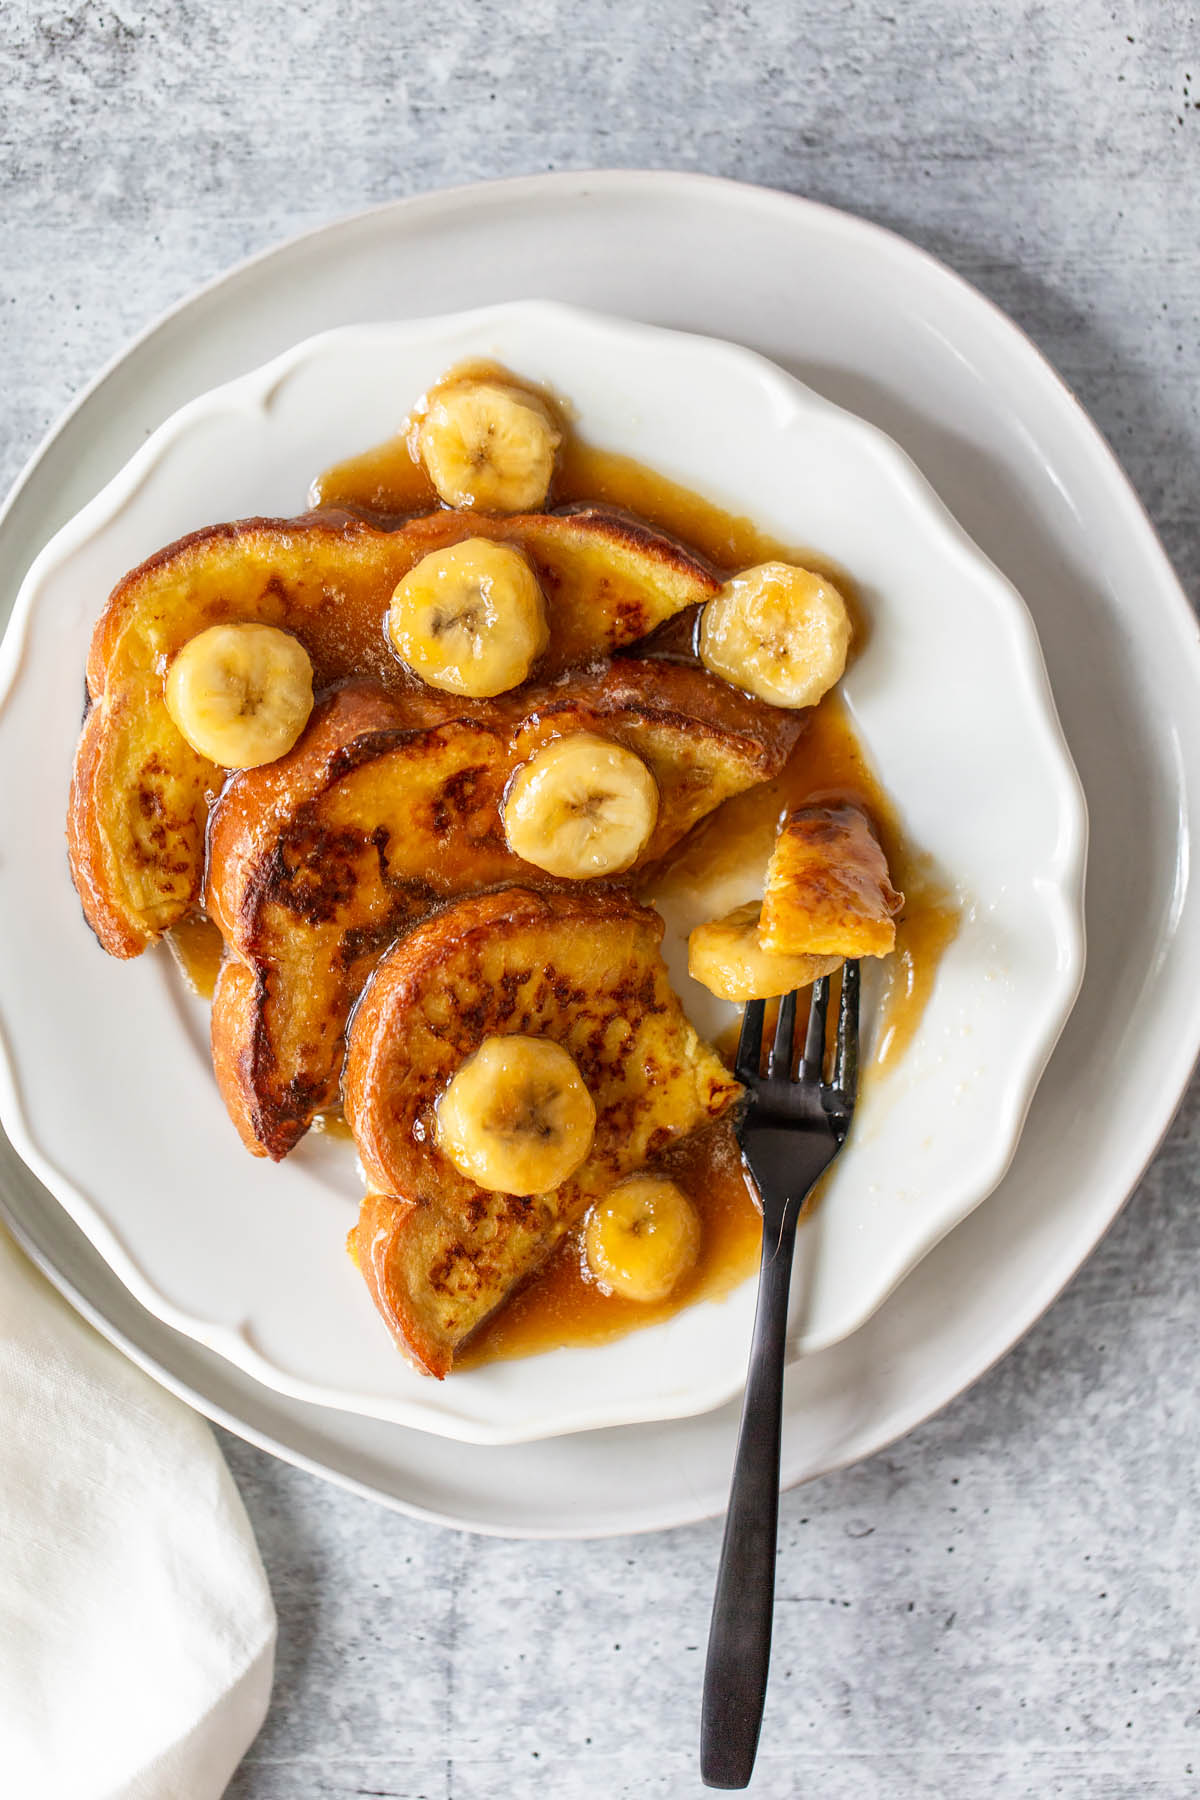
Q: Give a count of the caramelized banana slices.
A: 8